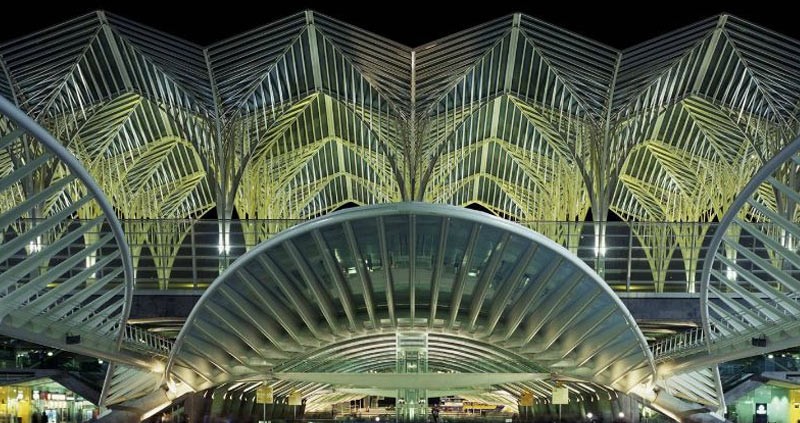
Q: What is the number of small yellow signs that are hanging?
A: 4